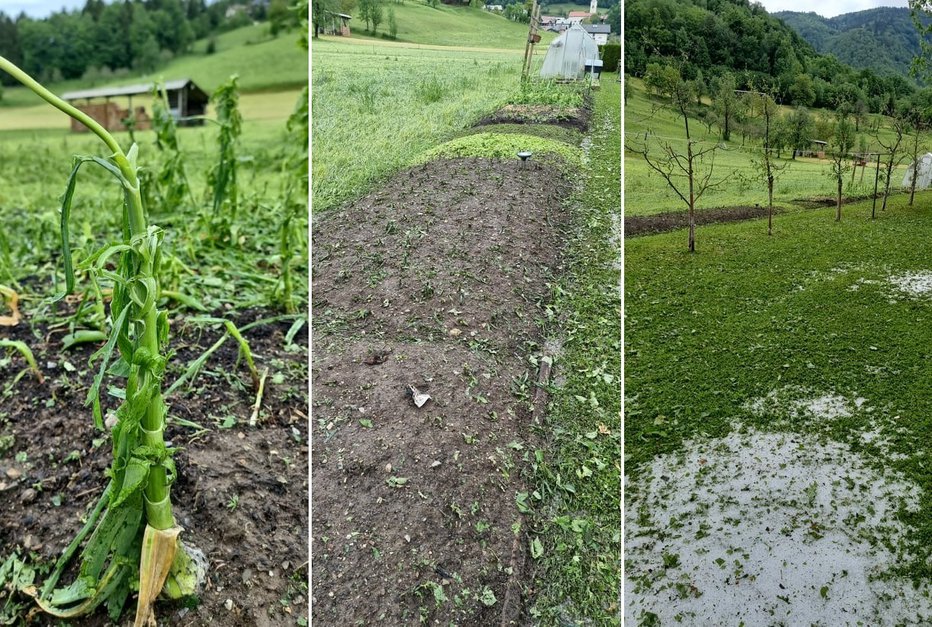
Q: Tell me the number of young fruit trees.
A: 5